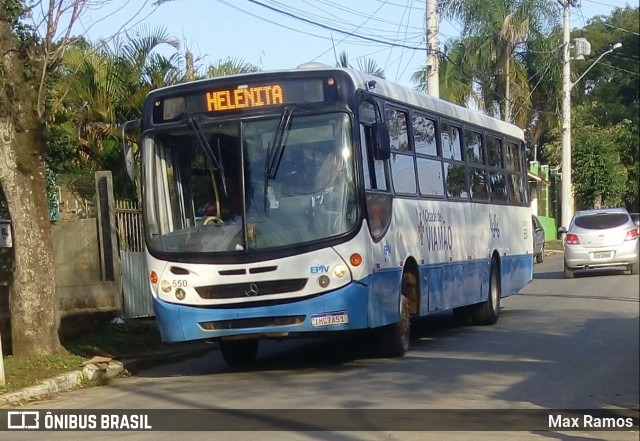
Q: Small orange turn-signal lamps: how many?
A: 2